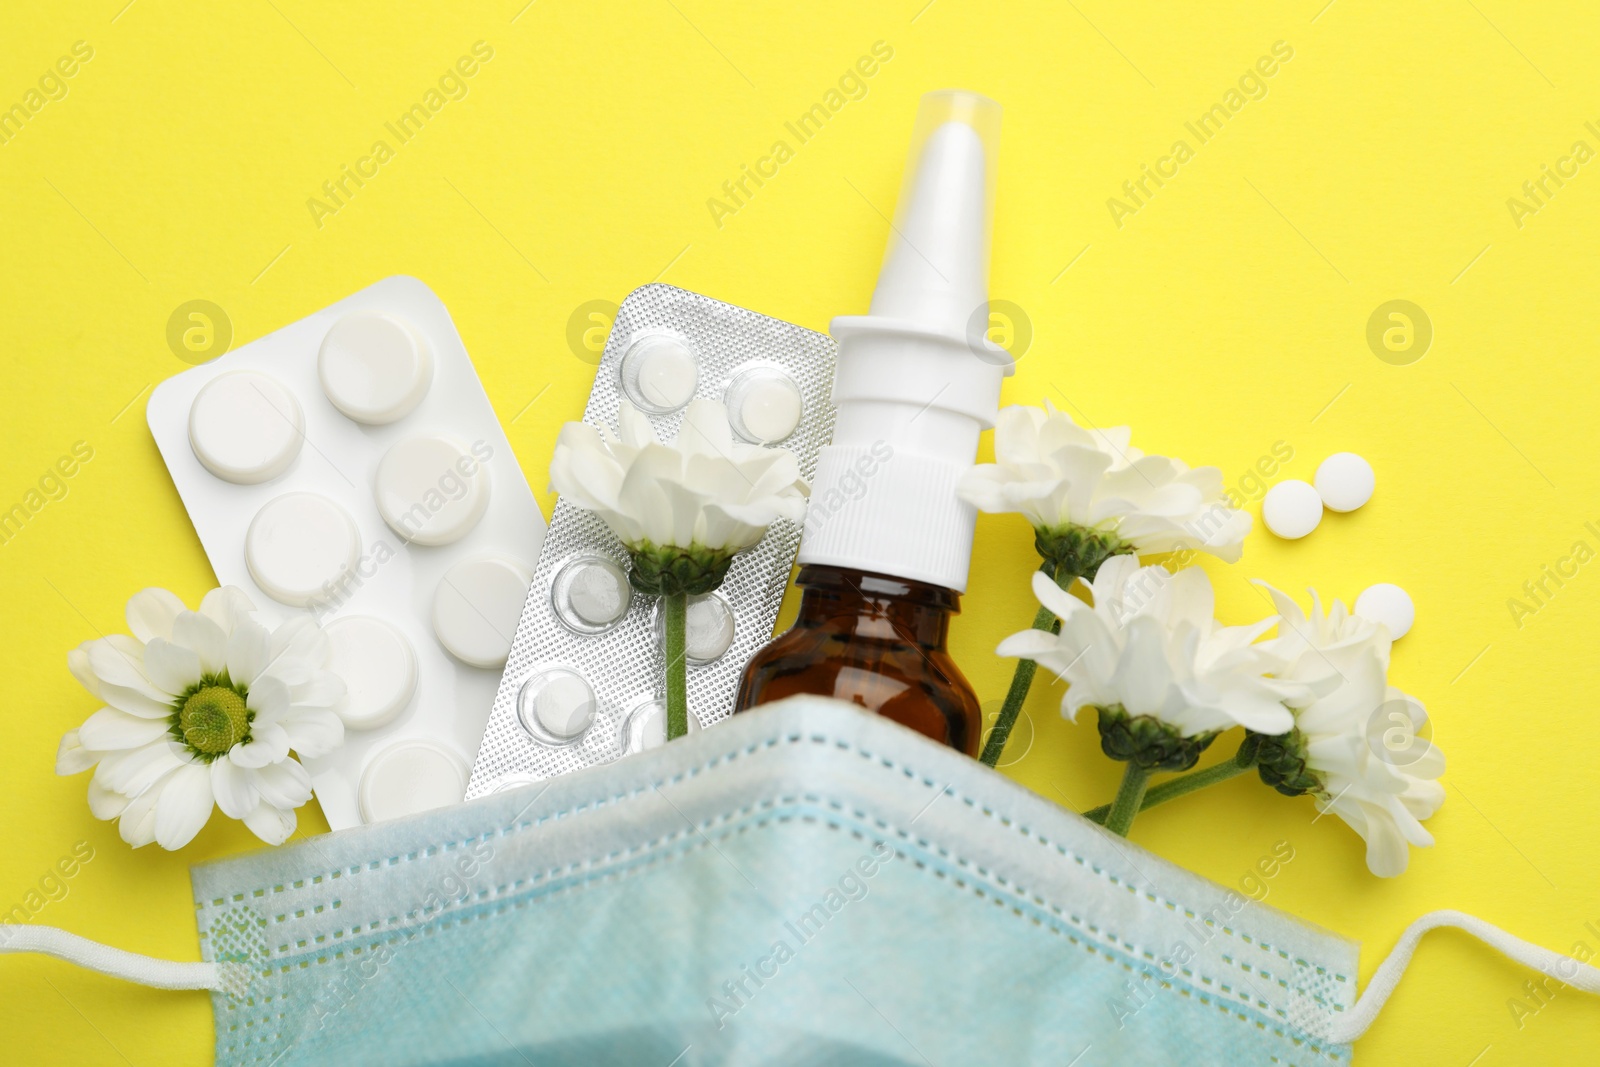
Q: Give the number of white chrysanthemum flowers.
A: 5